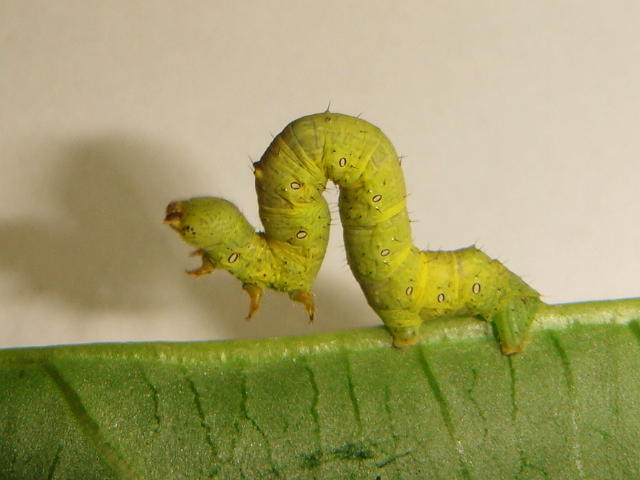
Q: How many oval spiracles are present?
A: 9